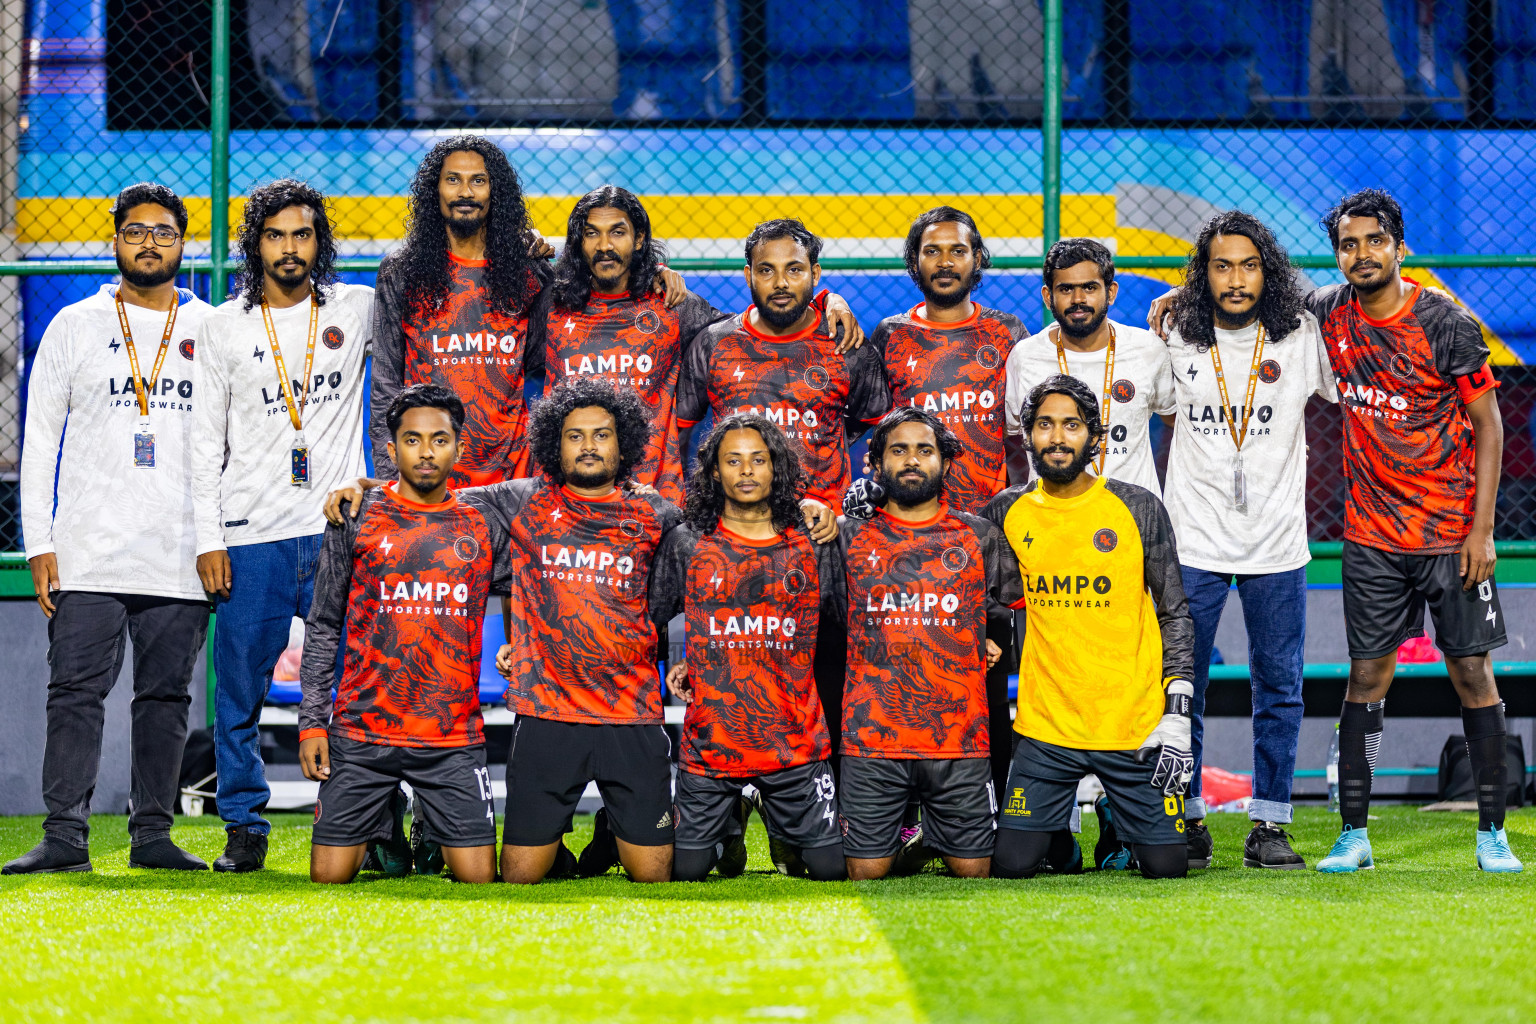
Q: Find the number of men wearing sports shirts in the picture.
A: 14